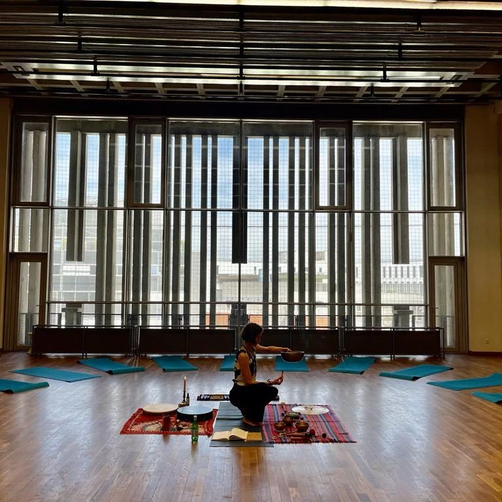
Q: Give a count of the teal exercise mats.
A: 10